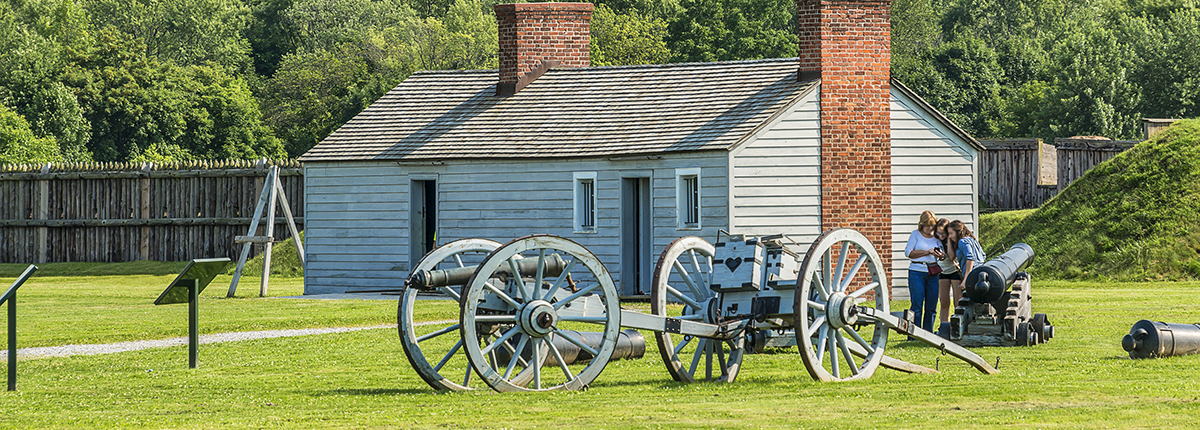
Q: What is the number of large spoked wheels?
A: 4